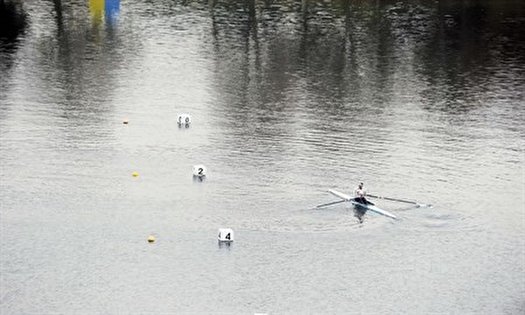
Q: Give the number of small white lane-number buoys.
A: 3